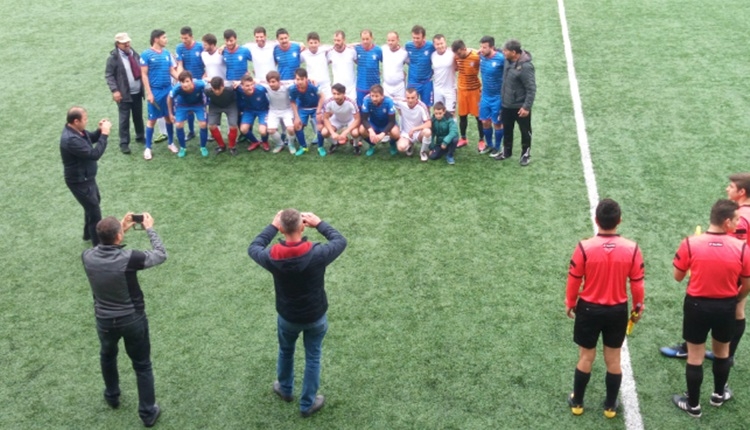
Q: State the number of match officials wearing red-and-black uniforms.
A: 3